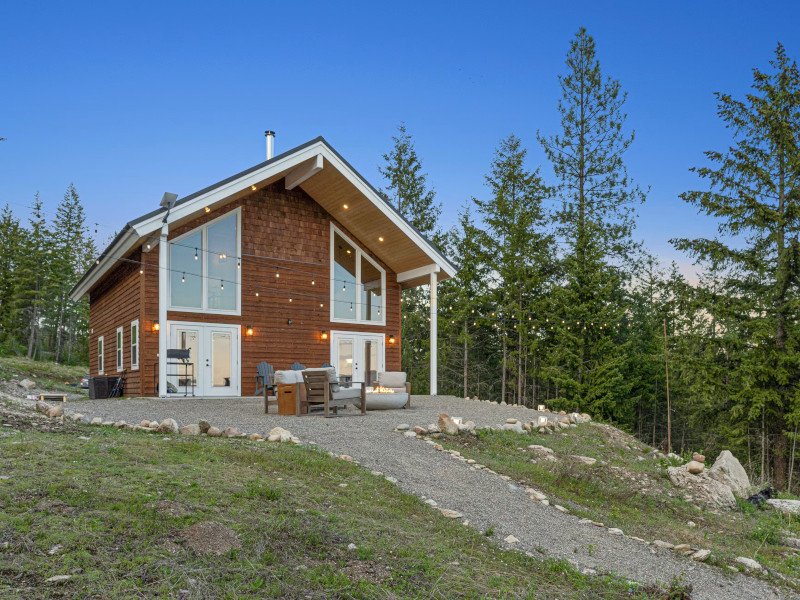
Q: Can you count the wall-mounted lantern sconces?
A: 4